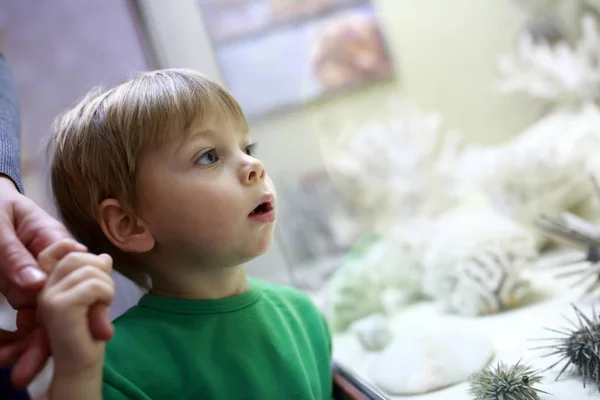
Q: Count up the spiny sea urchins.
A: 3